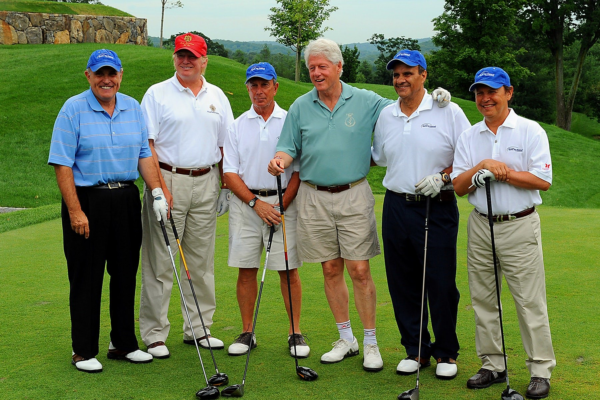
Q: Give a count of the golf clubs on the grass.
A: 6